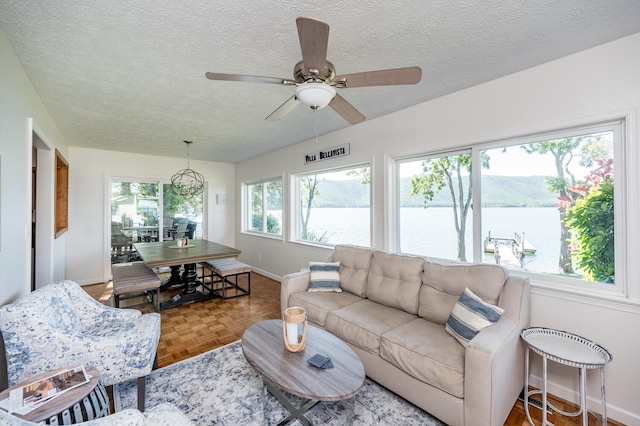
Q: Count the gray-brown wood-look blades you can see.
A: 5